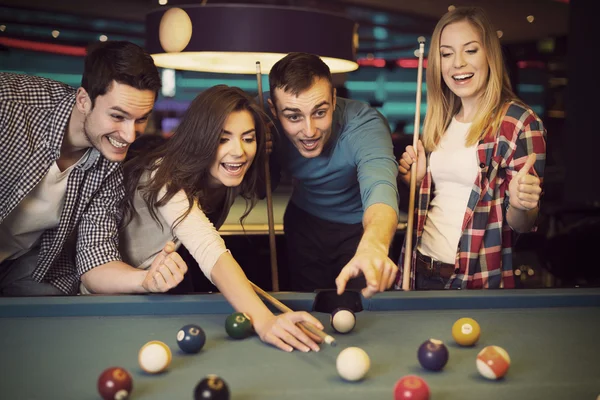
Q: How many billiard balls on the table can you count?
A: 11